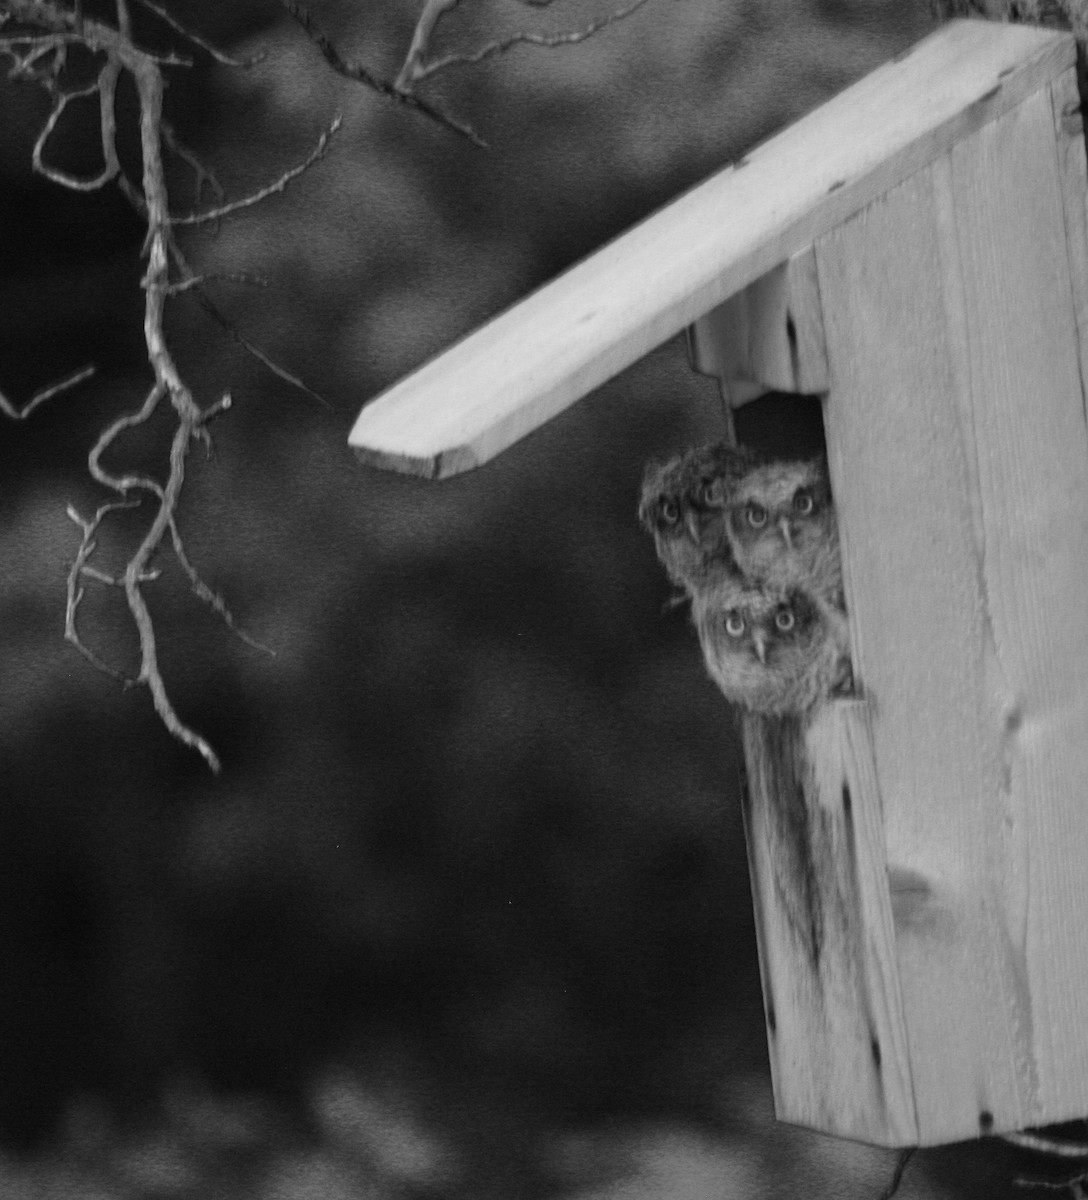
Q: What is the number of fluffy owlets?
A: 3